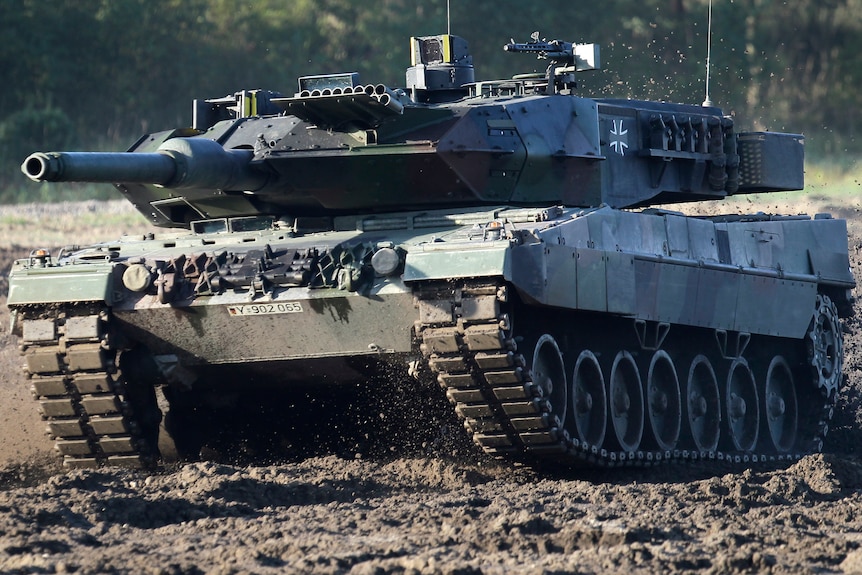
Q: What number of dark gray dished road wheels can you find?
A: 7